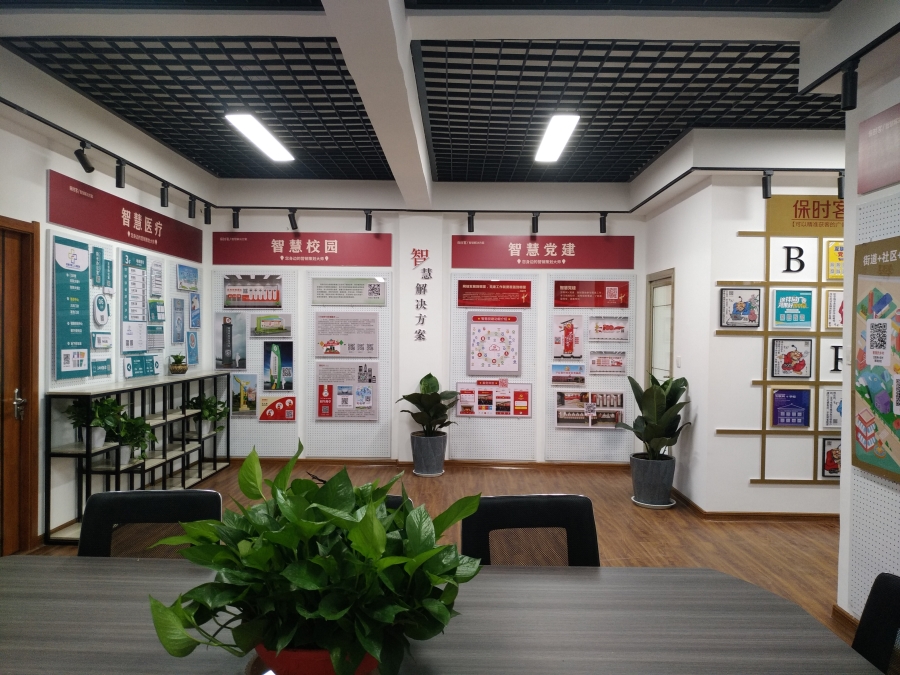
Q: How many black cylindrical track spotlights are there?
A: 14